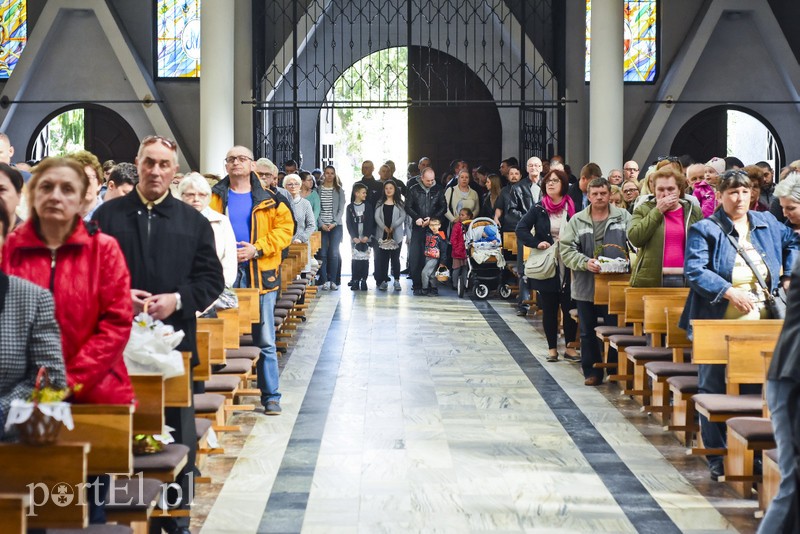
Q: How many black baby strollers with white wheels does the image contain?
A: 1